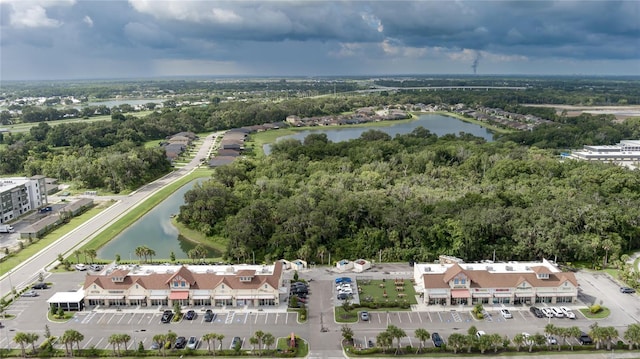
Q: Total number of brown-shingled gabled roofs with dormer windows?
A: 2